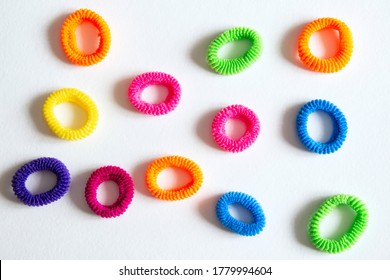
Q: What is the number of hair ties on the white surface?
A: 12